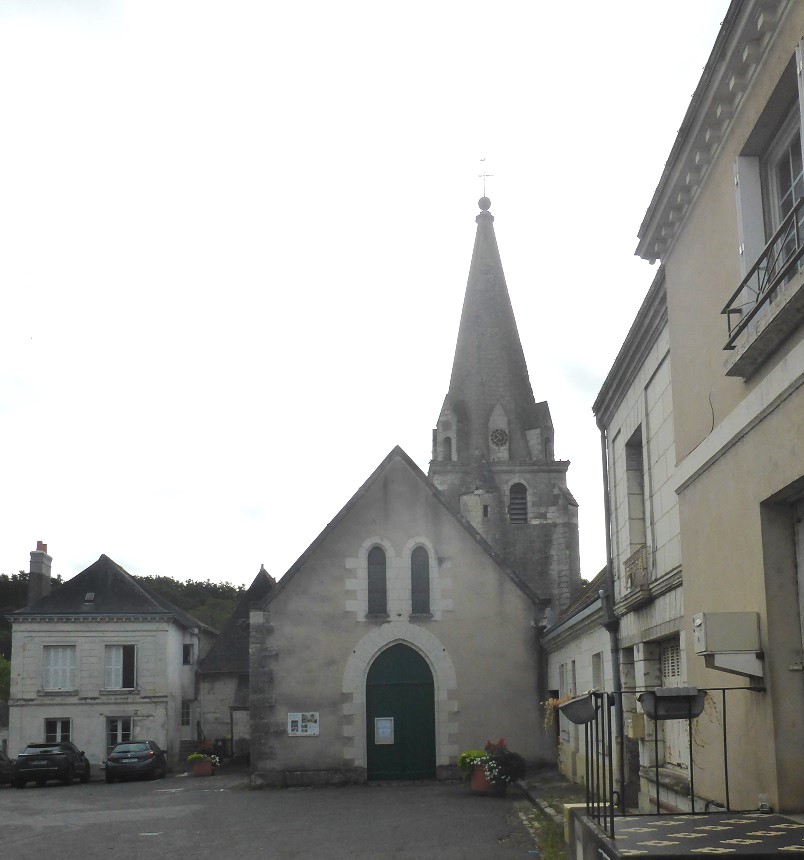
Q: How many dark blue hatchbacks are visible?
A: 1